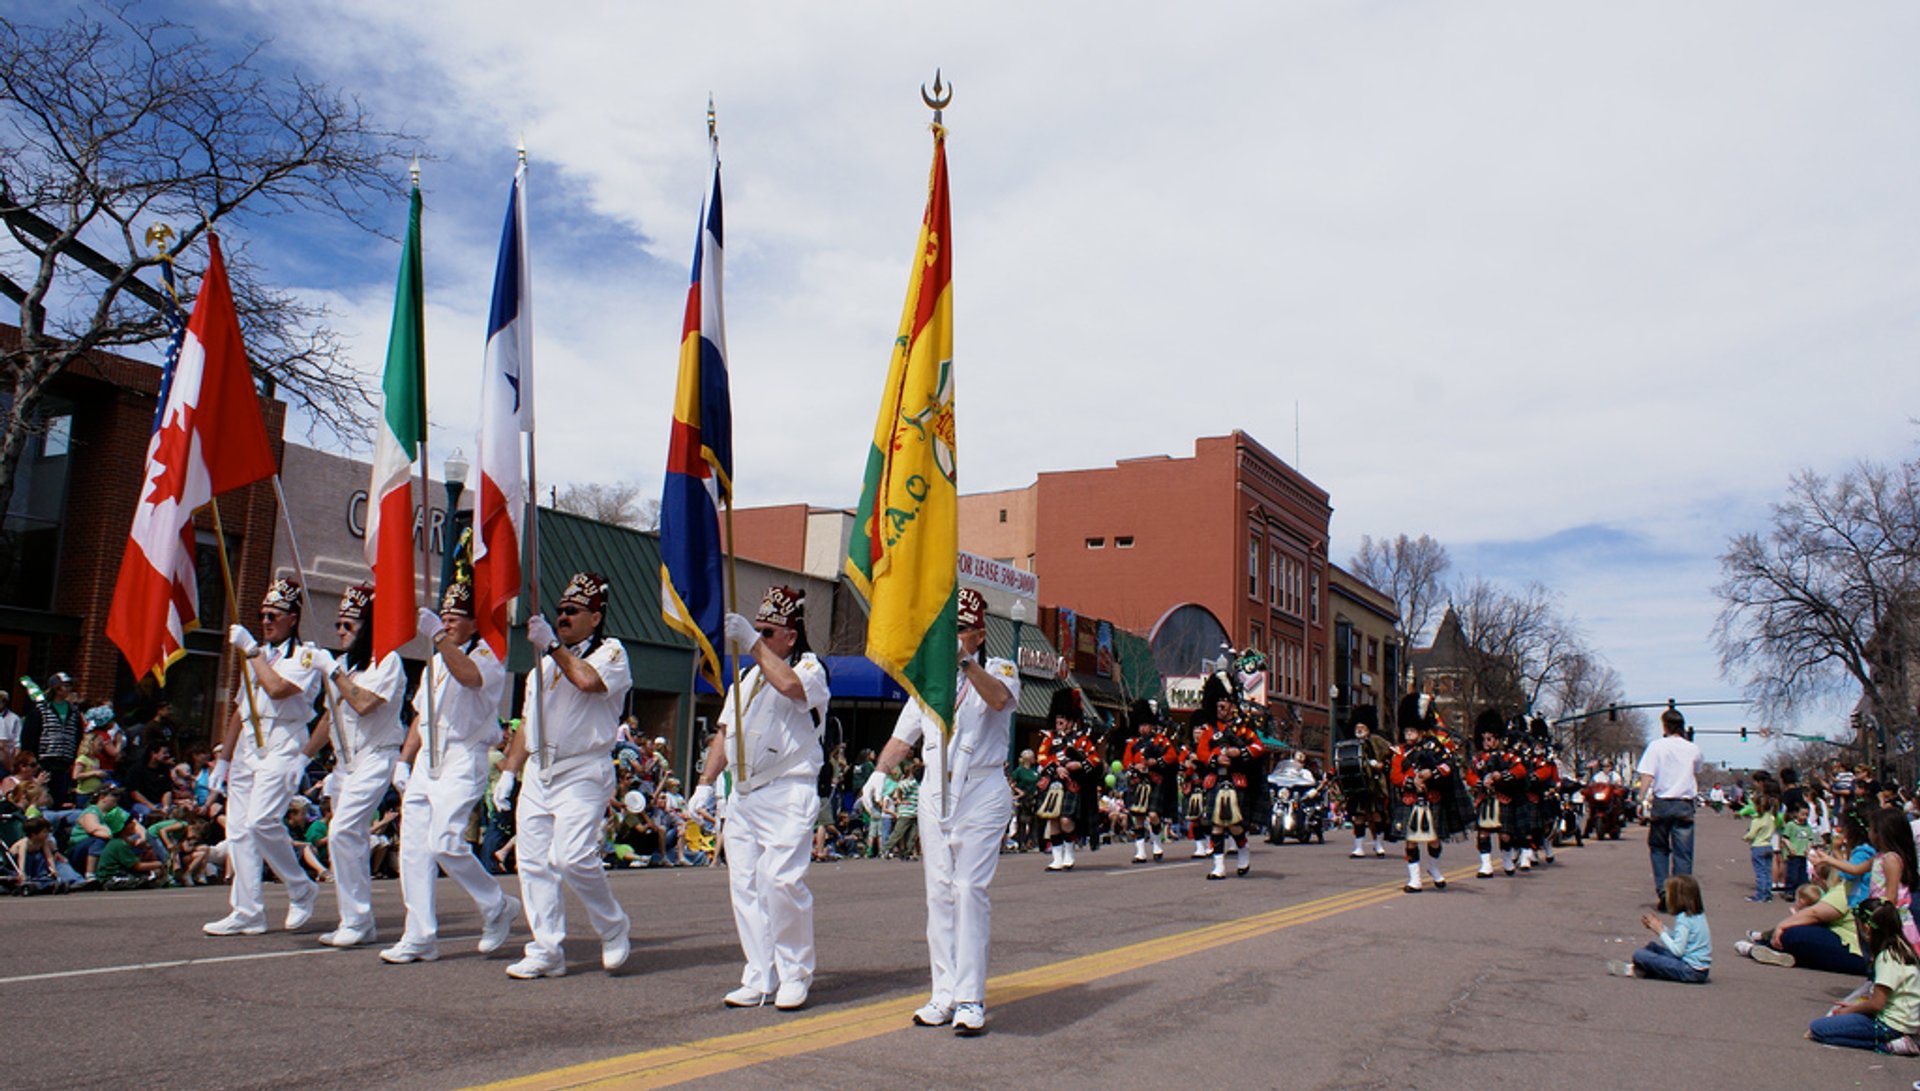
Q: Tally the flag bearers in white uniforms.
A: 6